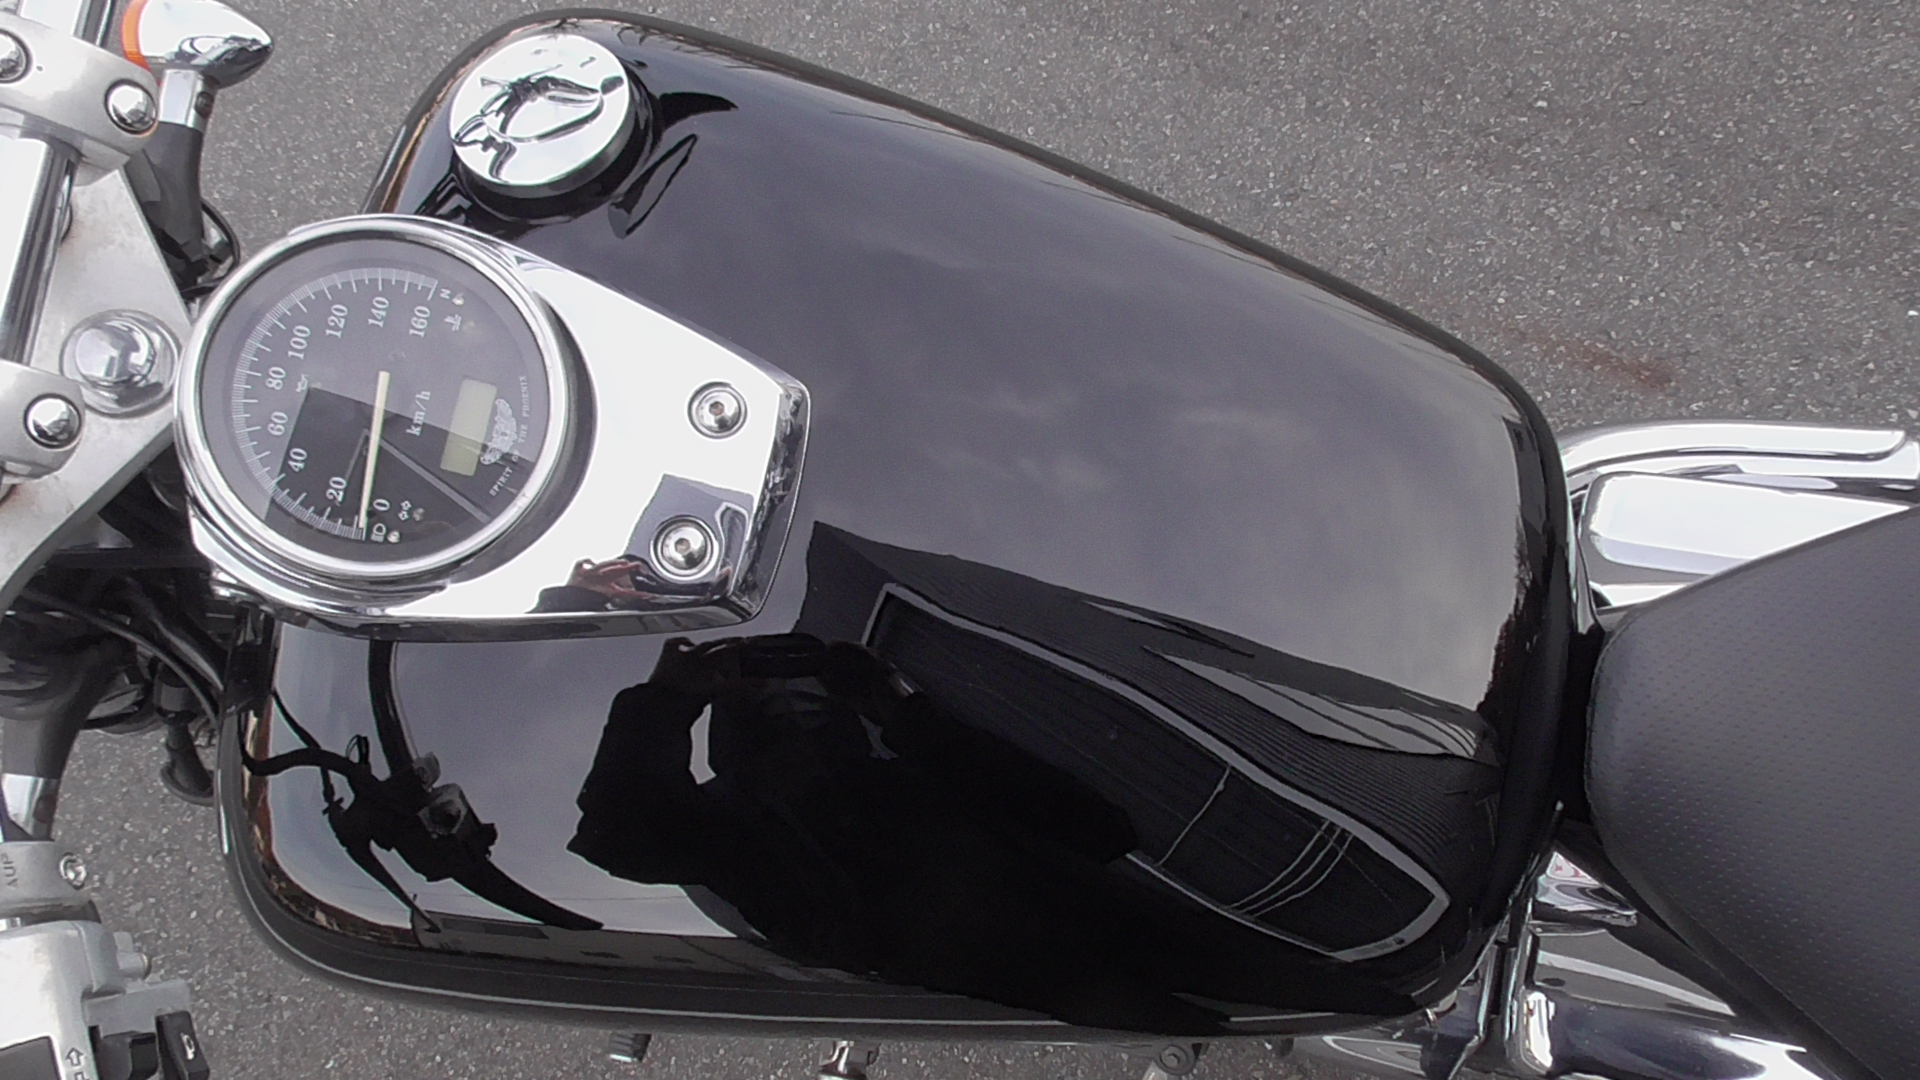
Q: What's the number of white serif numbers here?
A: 9